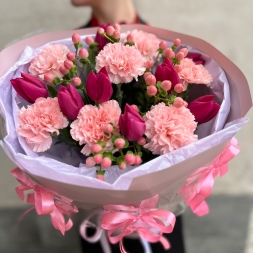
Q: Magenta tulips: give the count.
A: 8